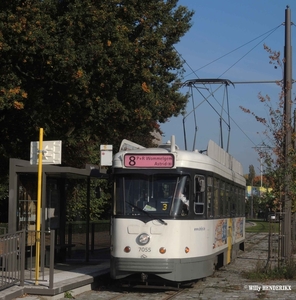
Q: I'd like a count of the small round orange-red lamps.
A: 3